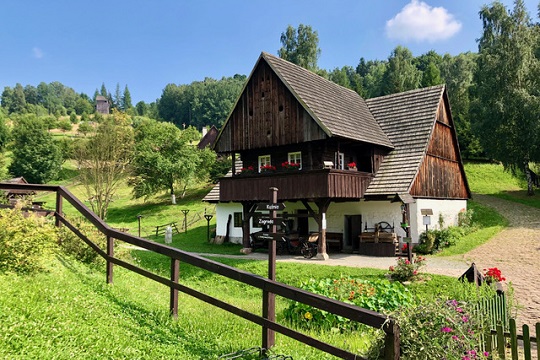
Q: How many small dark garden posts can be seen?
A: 3